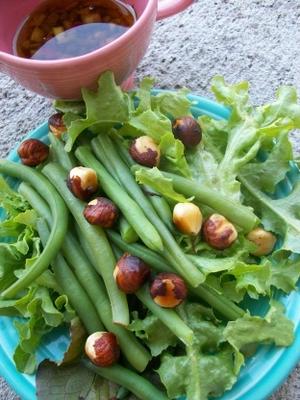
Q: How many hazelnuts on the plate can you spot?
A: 12